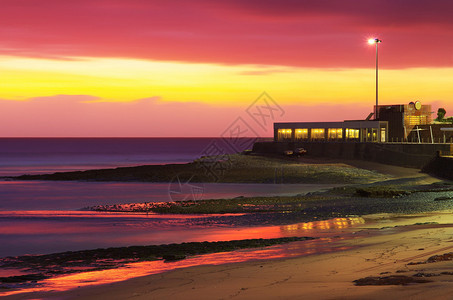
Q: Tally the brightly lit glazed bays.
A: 5